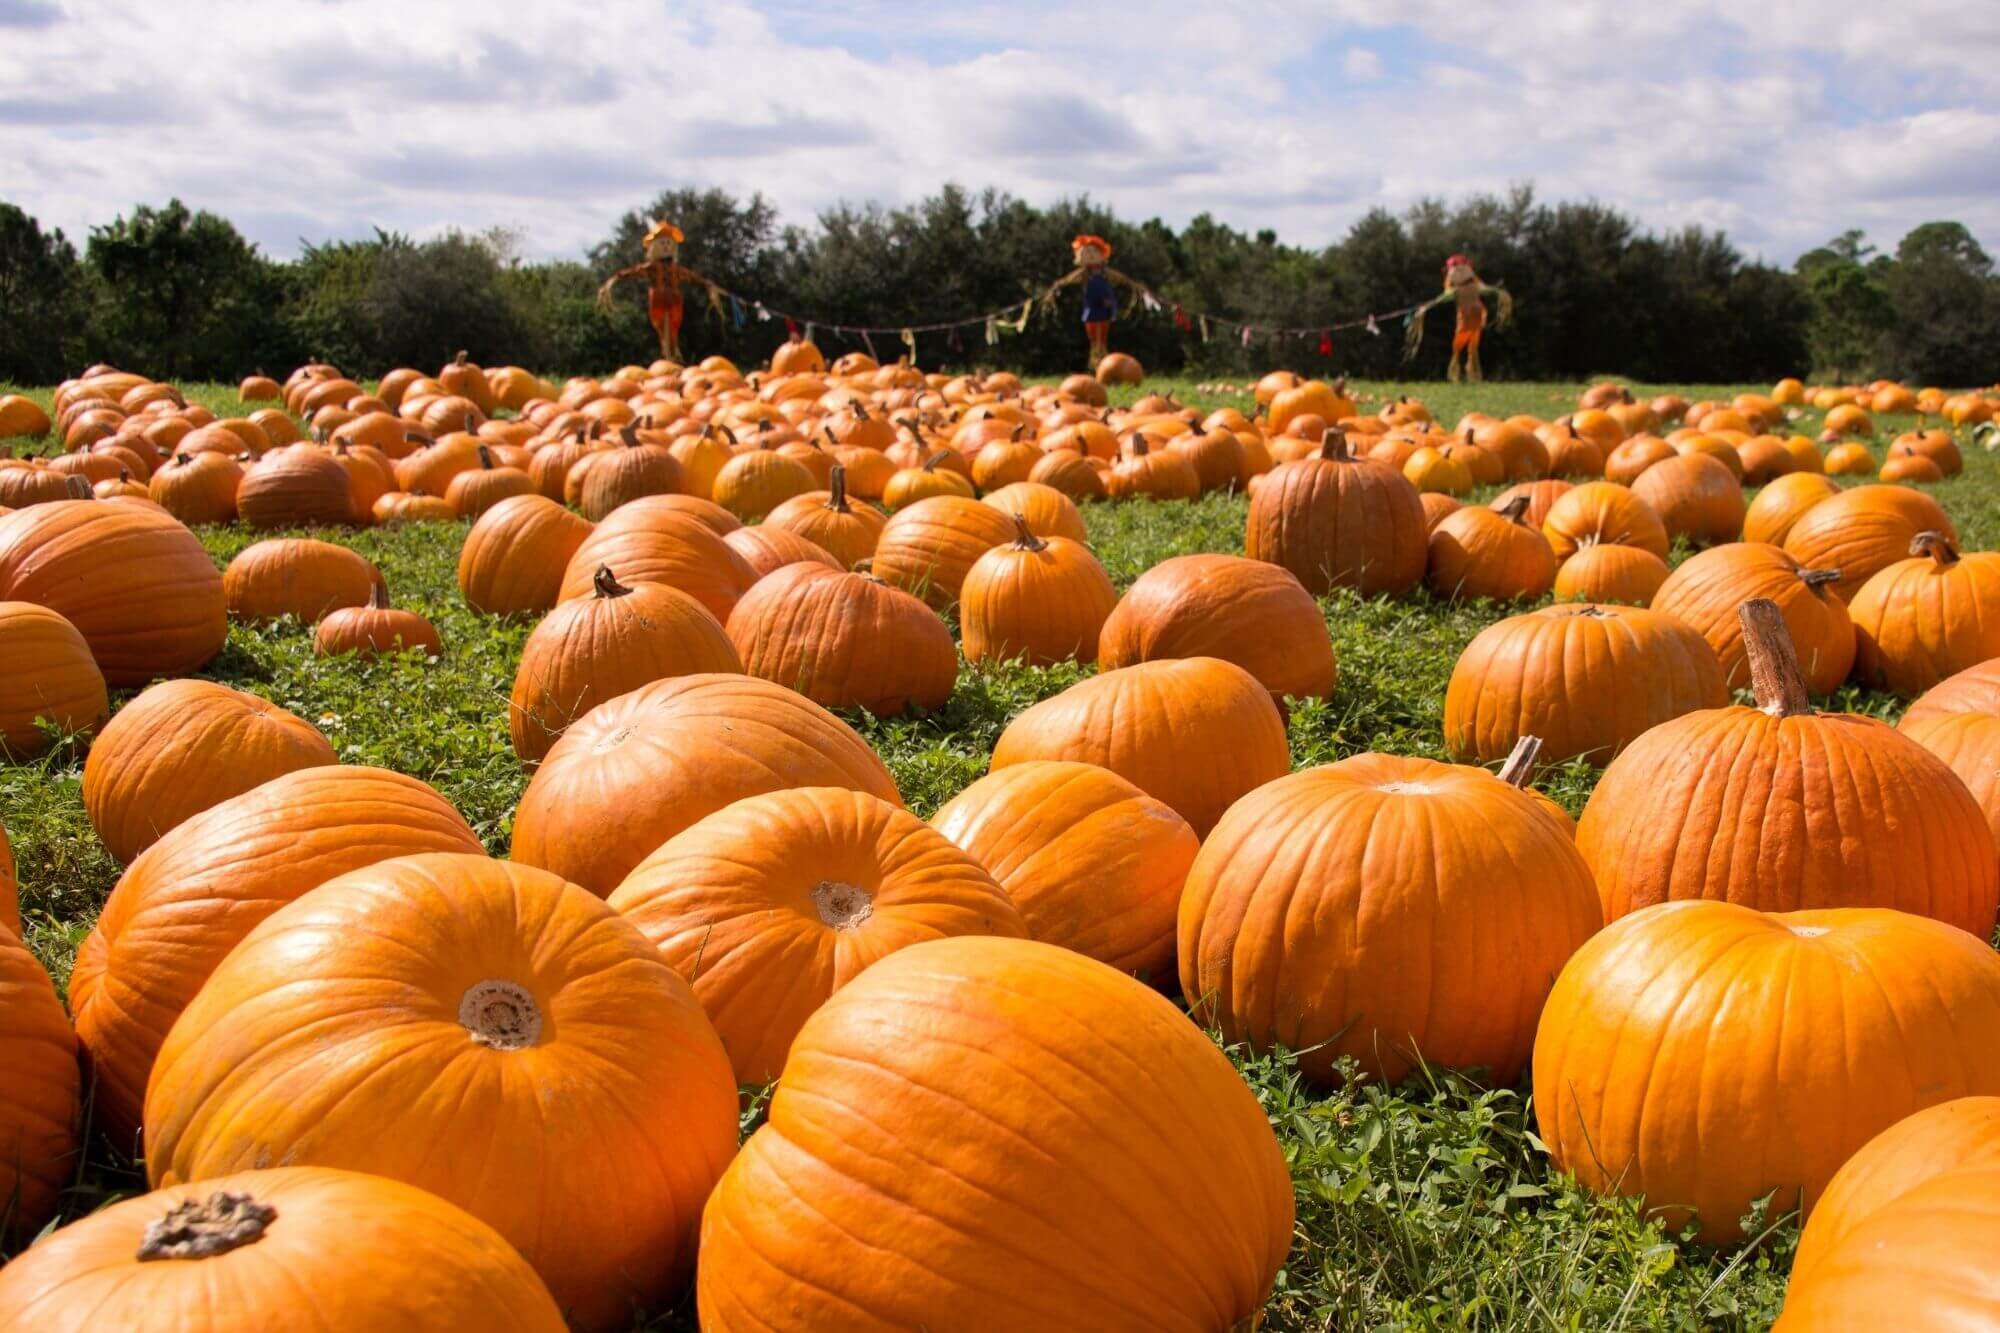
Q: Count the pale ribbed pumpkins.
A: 0